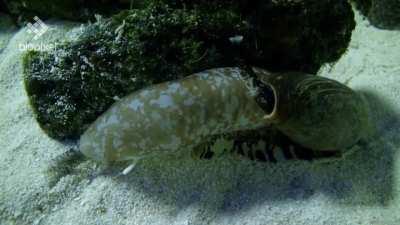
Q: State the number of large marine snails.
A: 2